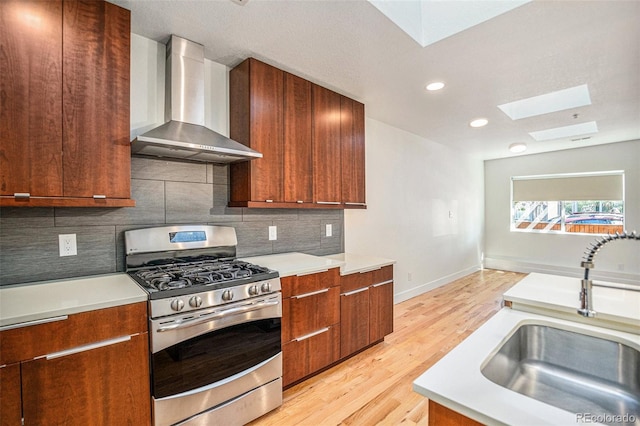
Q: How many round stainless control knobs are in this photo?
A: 5